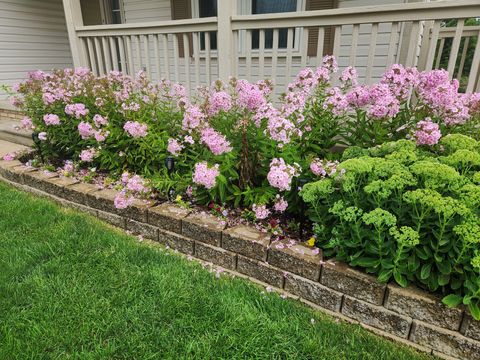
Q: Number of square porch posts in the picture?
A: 2